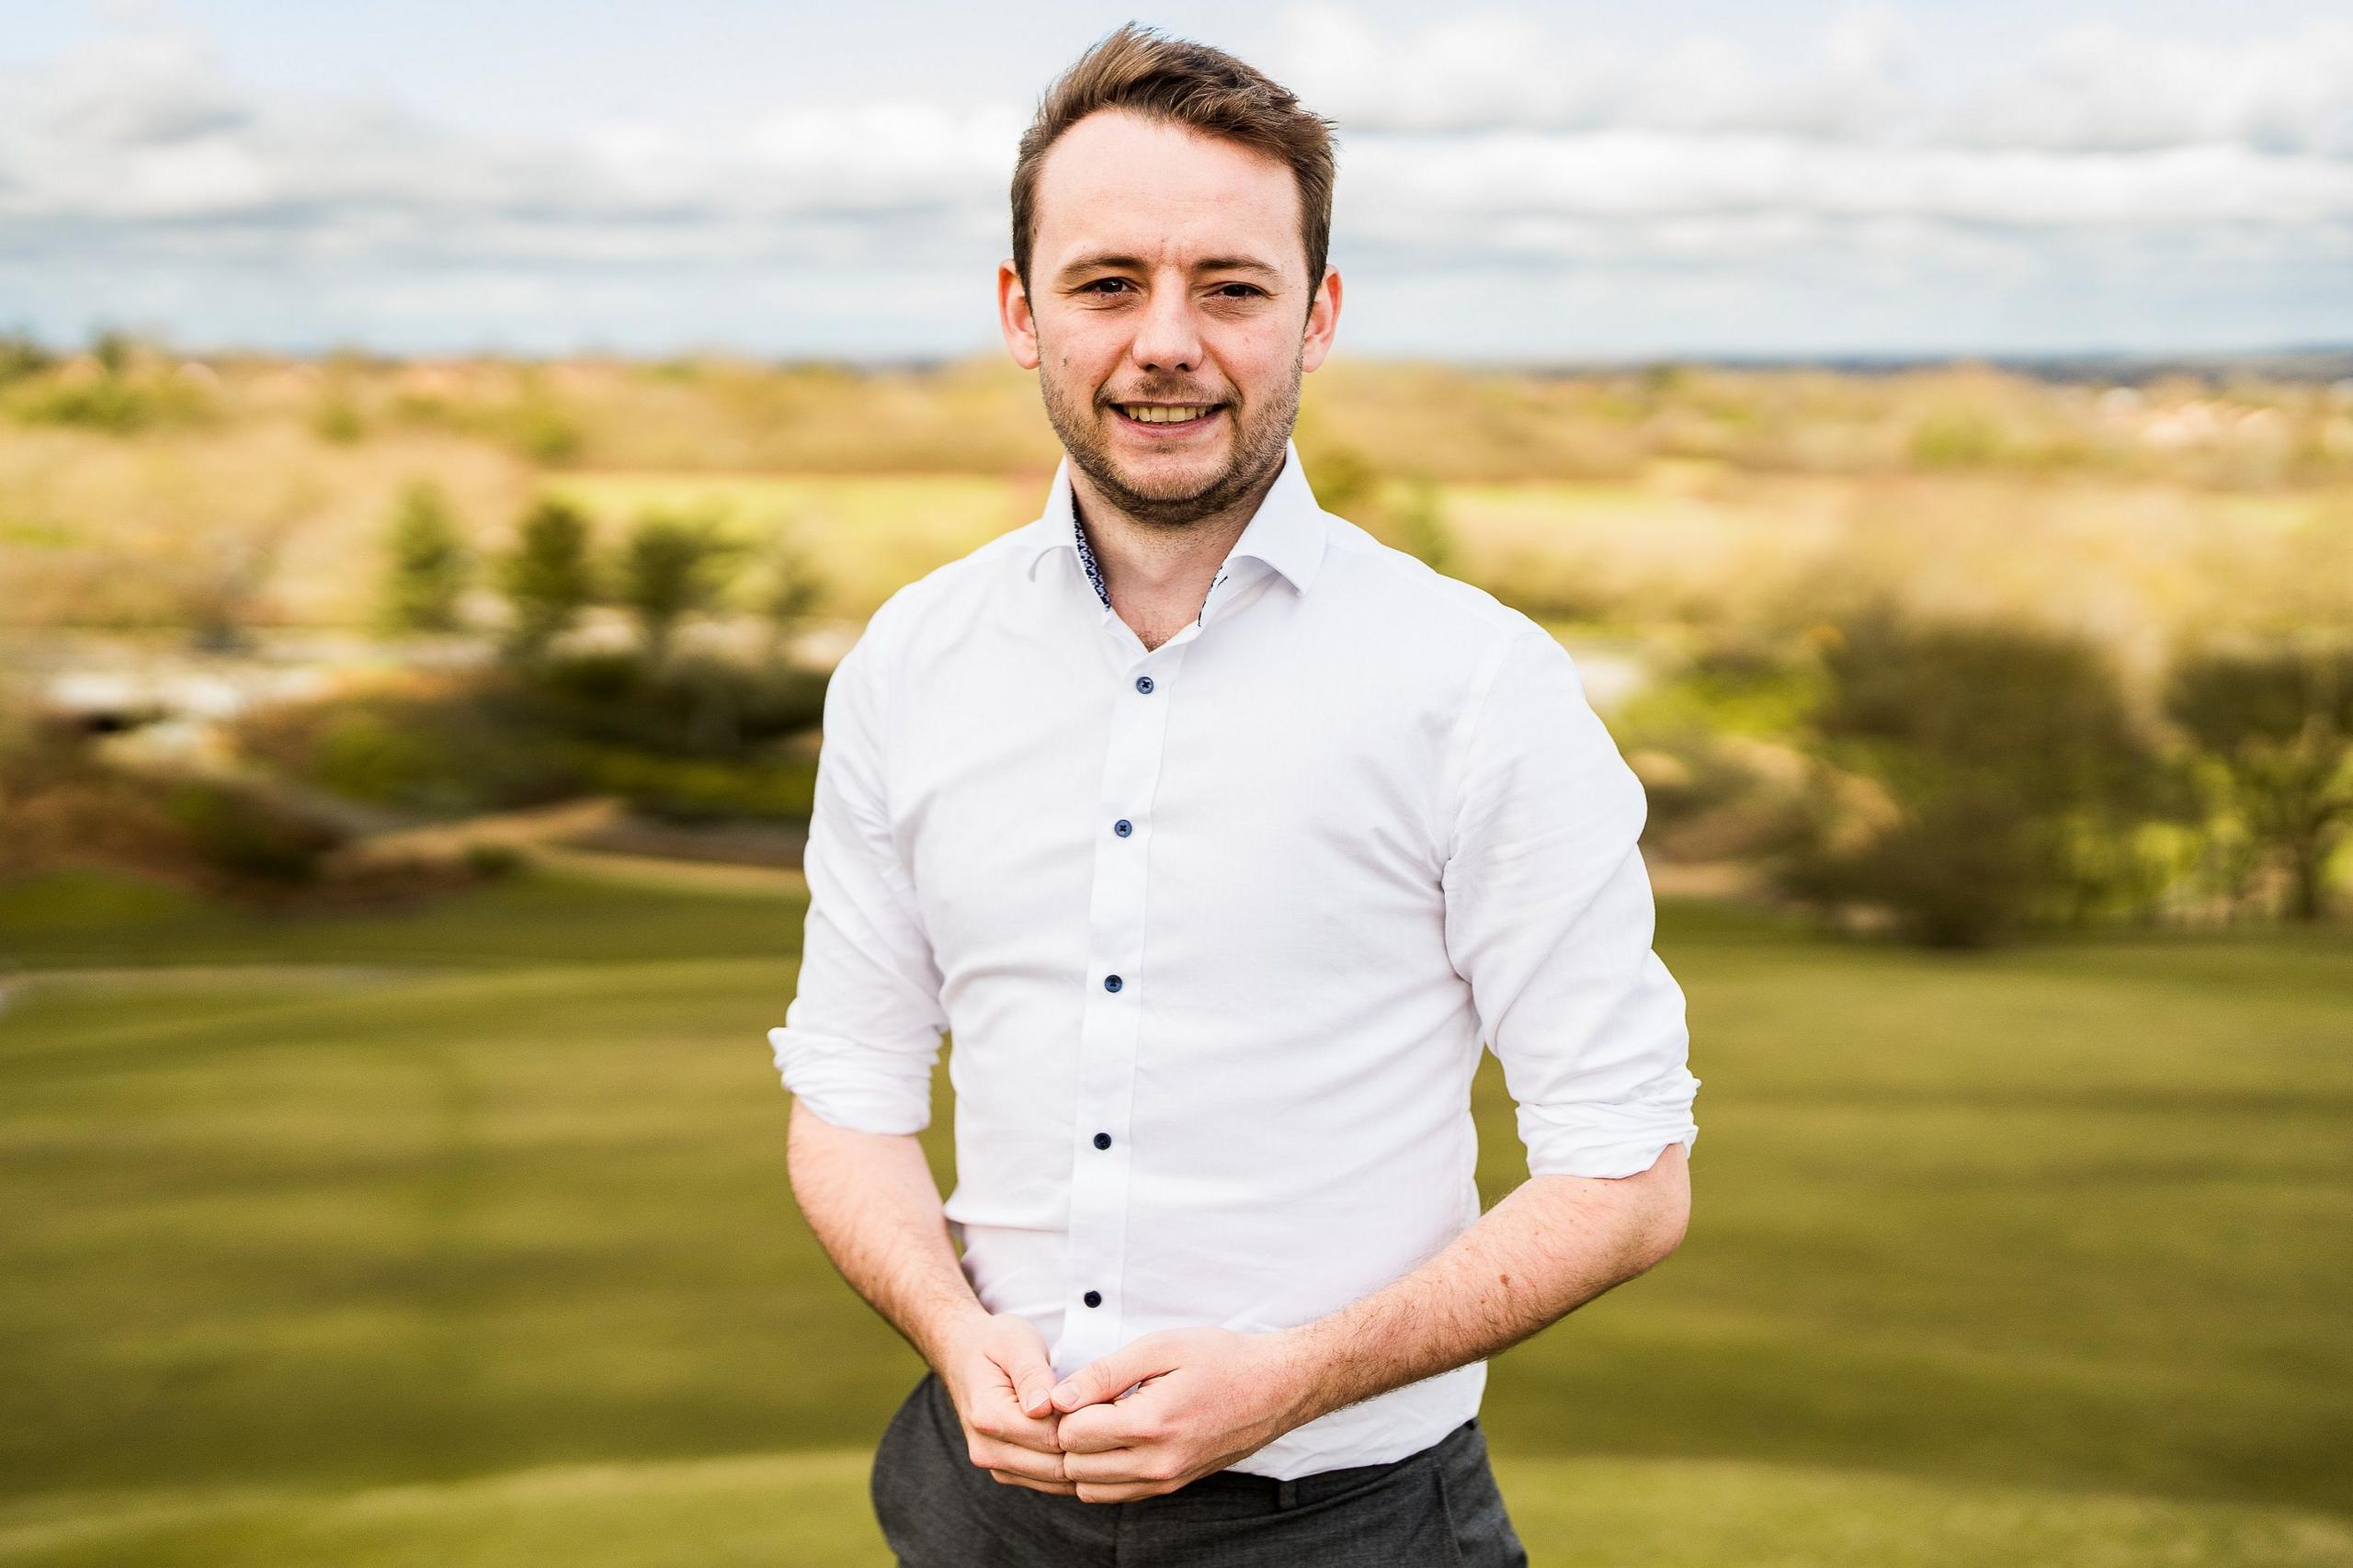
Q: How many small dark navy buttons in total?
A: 5